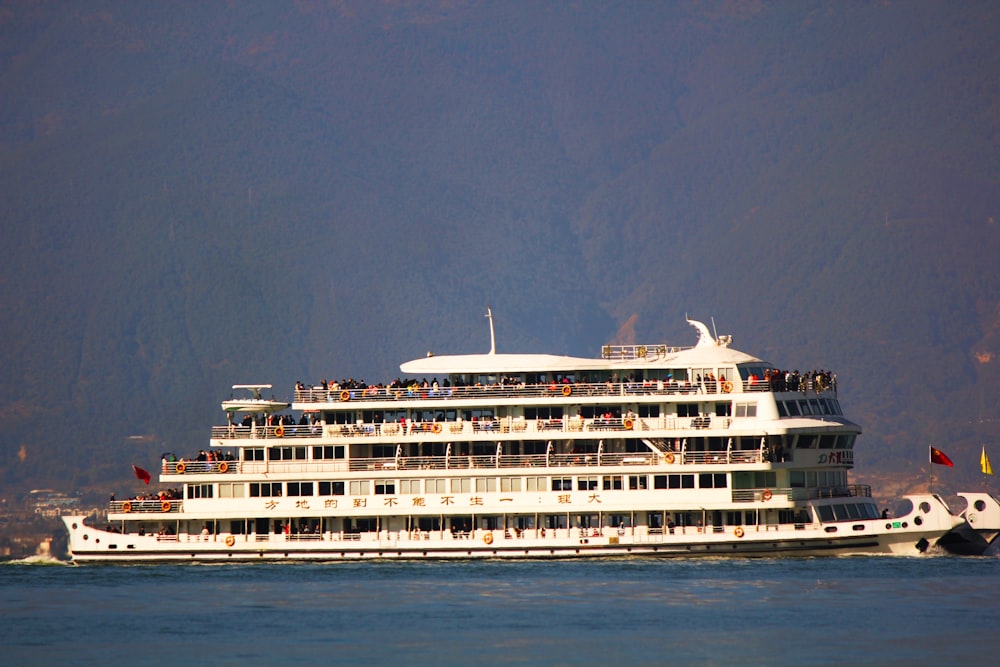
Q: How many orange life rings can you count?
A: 15